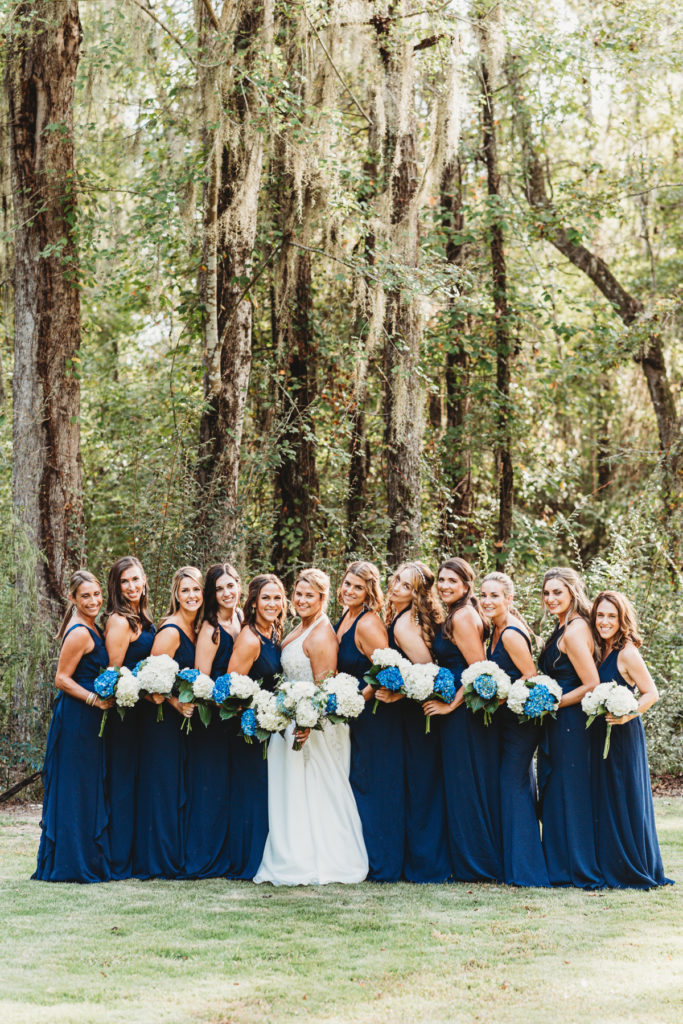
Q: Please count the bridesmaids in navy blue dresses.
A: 11